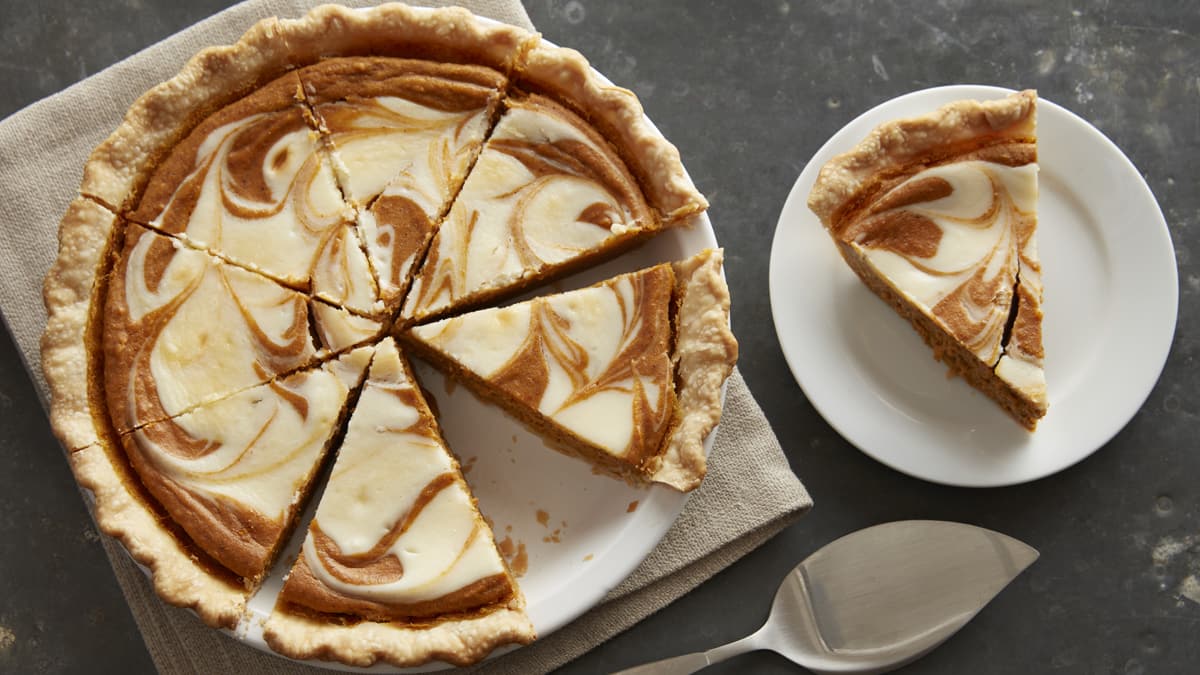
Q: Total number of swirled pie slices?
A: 8